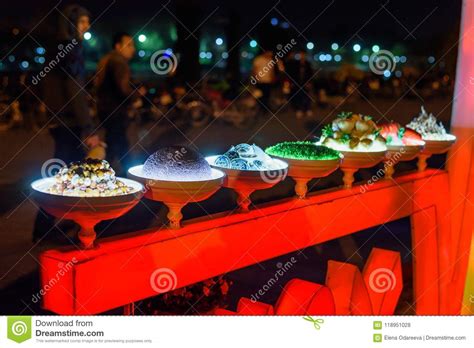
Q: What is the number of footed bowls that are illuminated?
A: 7